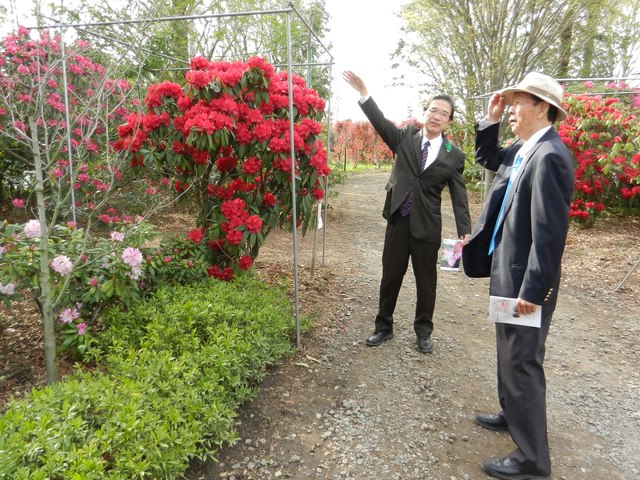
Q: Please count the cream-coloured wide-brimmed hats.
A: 1